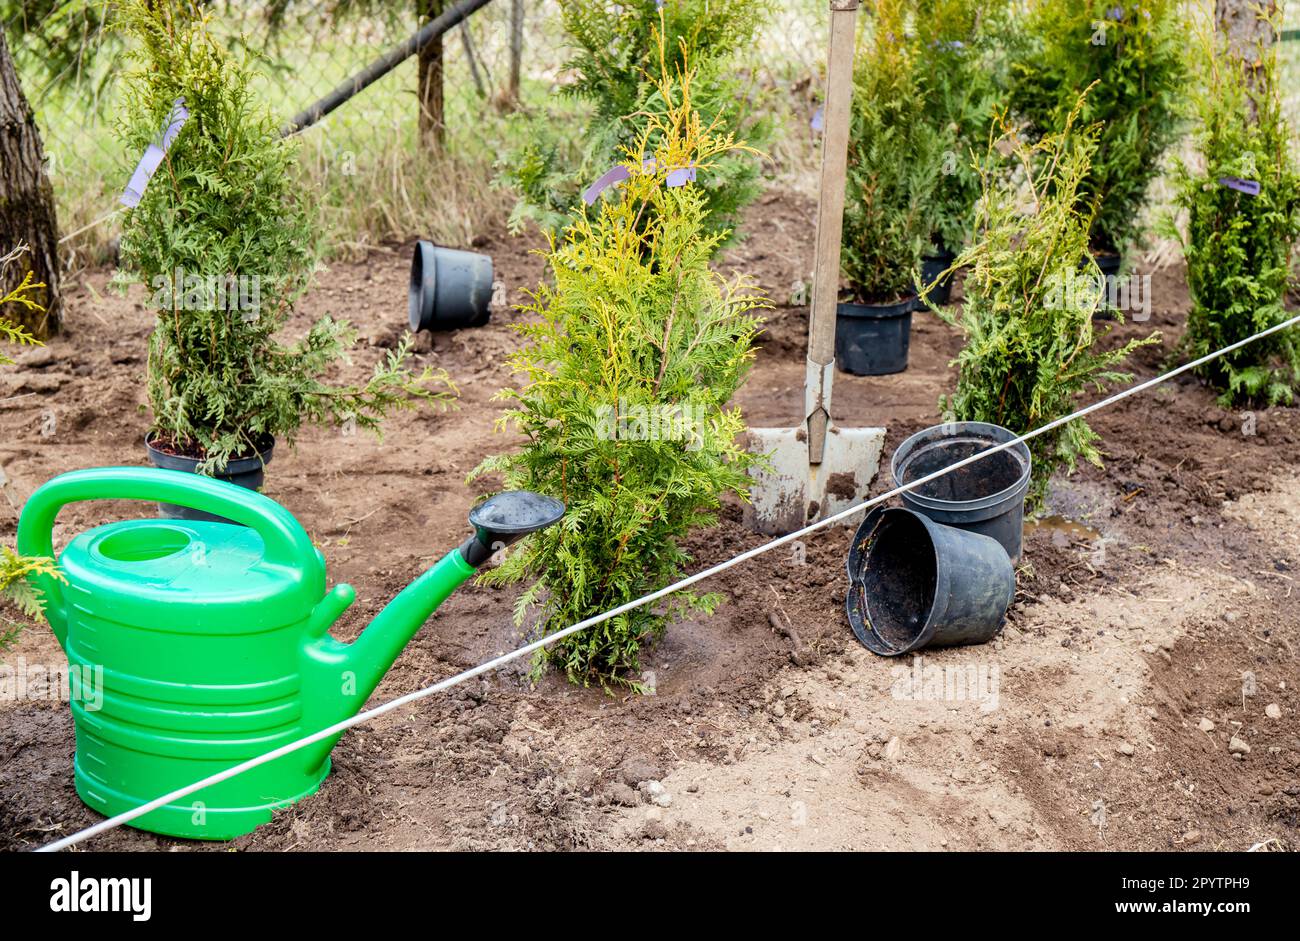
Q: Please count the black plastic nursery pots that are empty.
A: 3